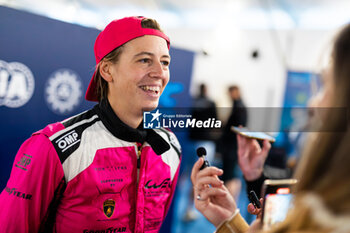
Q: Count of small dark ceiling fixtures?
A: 2